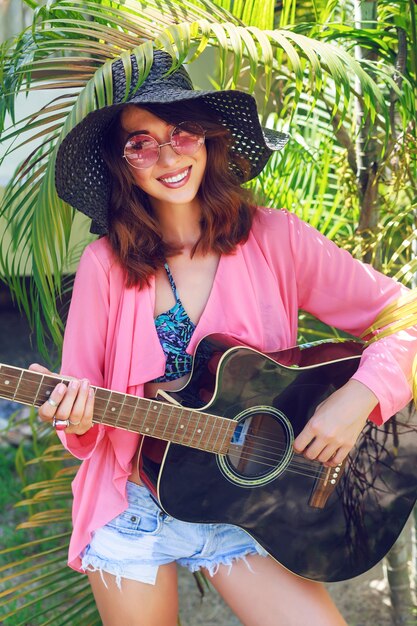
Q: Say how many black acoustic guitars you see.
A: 1